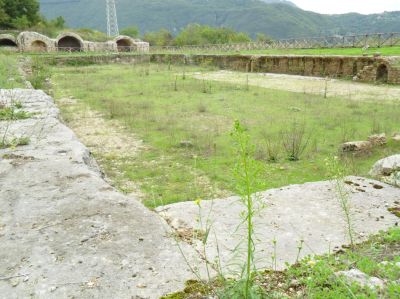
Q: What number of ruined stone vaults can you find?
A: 4